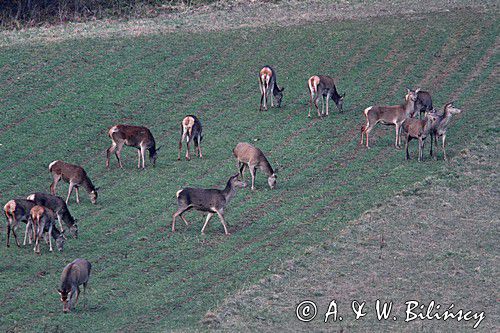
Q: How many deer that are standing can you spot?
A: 15